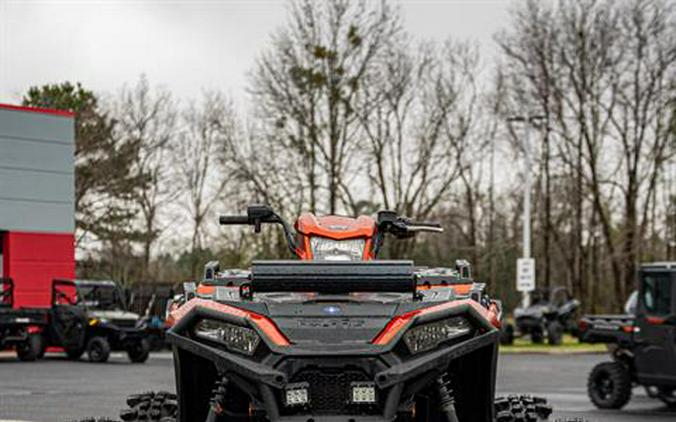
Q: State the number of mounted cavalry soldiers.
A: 0